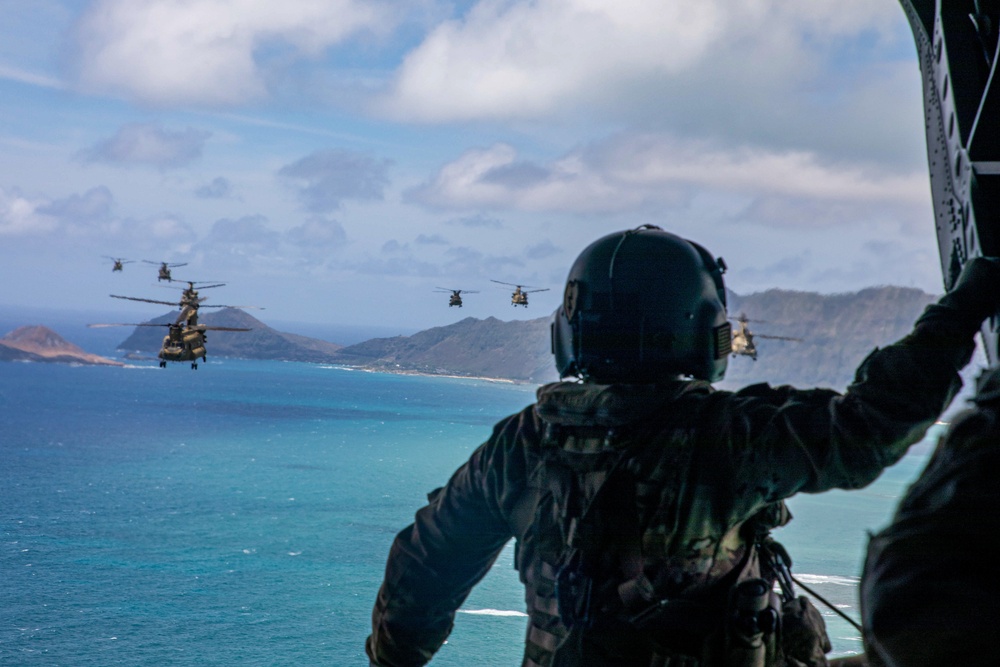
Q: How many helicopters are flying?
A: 7